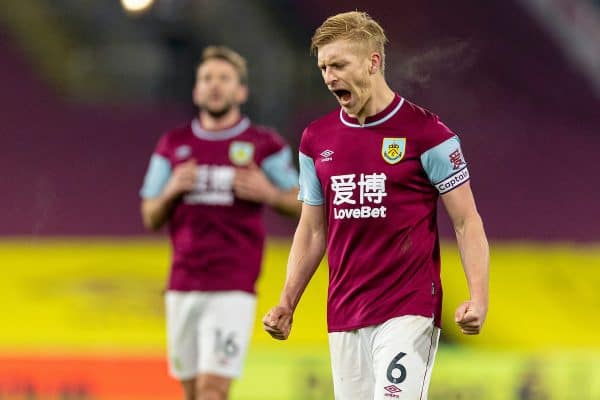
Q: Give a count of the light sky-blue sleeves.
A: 4